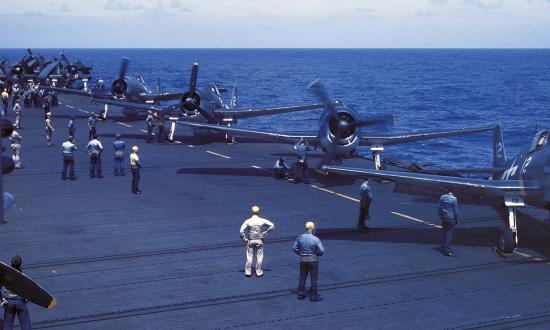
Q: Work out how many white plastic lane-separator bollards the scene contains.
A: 0